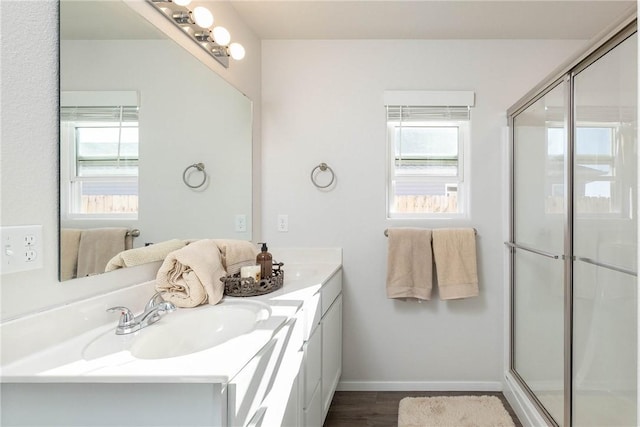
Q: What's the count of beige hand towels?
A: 2